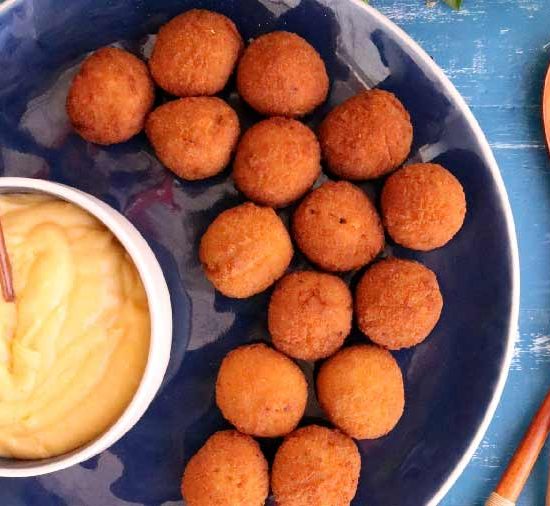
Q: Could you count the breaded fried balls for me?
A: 15